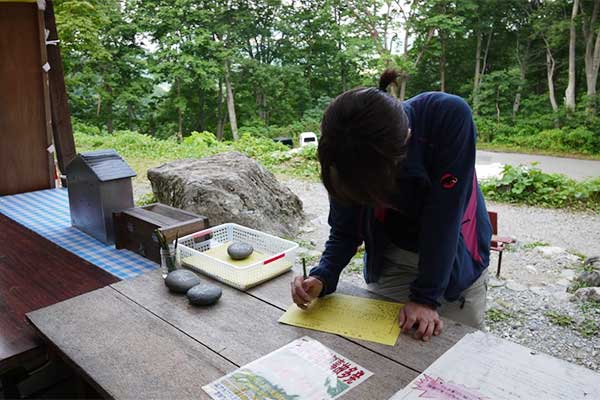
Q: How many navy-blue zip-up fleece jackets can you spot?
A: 1